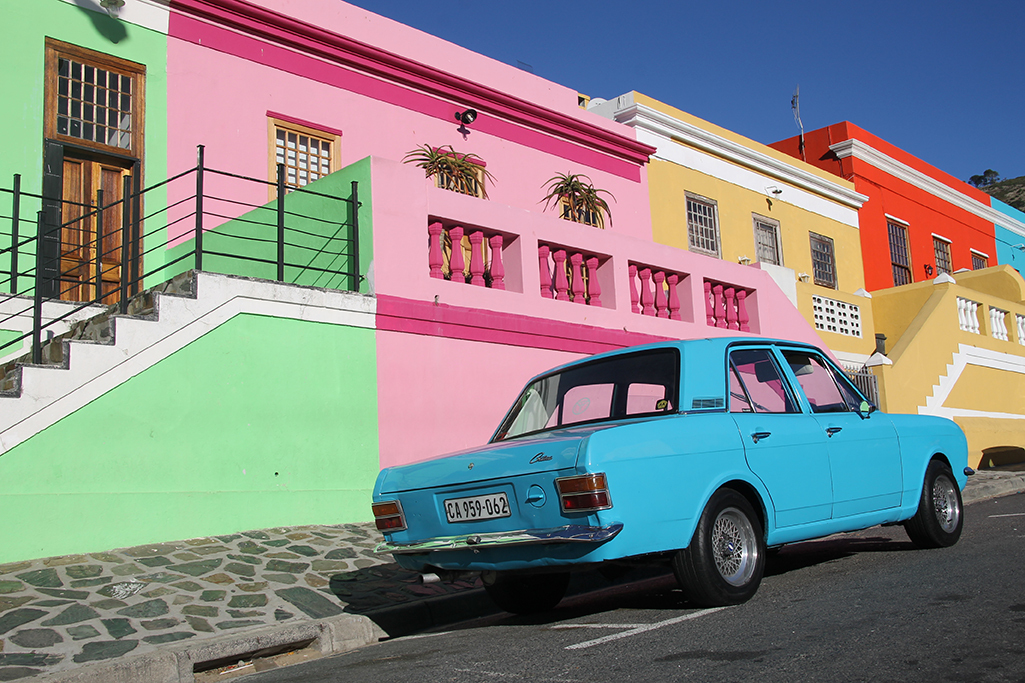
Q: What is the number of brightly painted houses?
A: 5